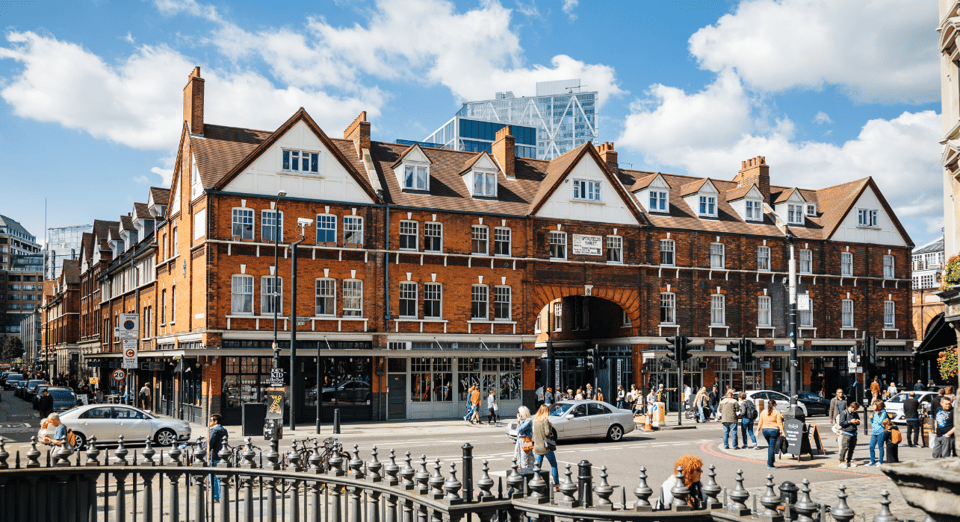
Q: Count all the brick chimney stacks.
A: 5